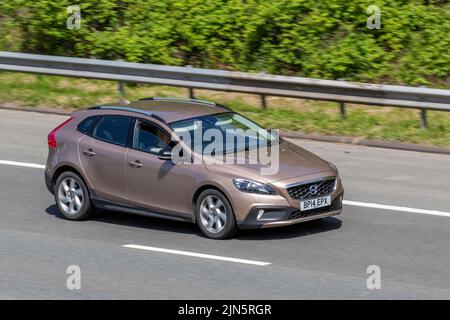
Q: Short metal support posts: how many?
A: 5